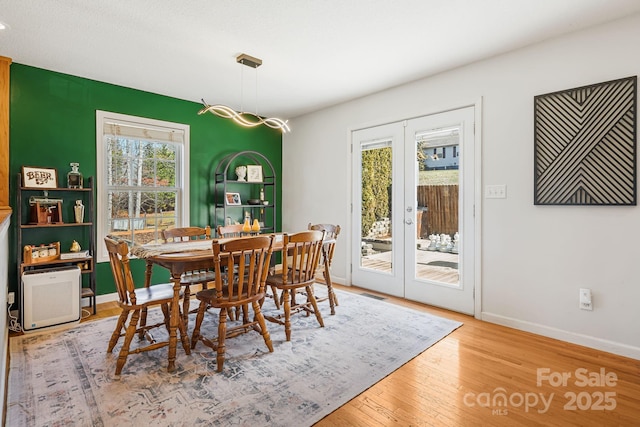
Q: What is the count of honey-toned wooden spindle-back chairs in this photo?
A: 6